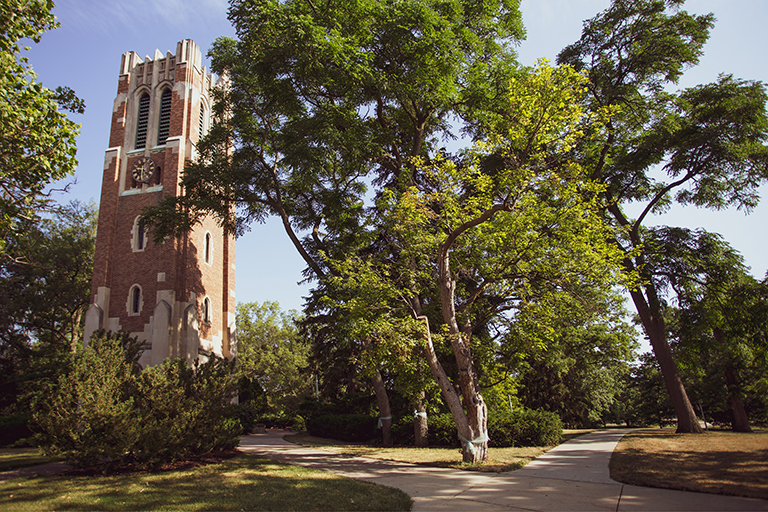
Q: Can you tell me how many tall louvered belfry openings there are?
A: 3